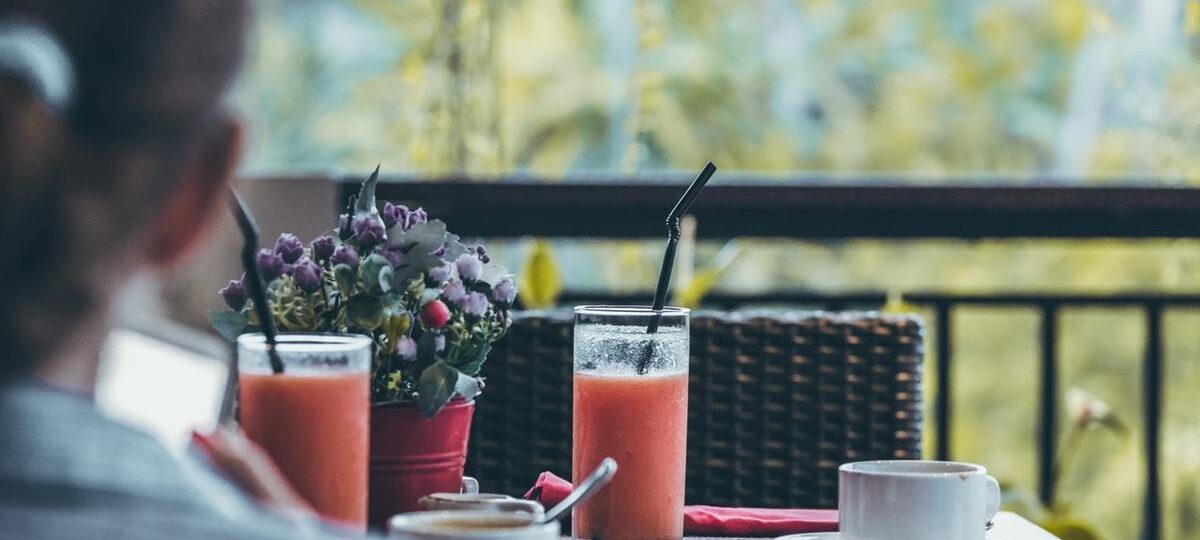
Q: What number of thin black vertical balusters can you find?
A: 3